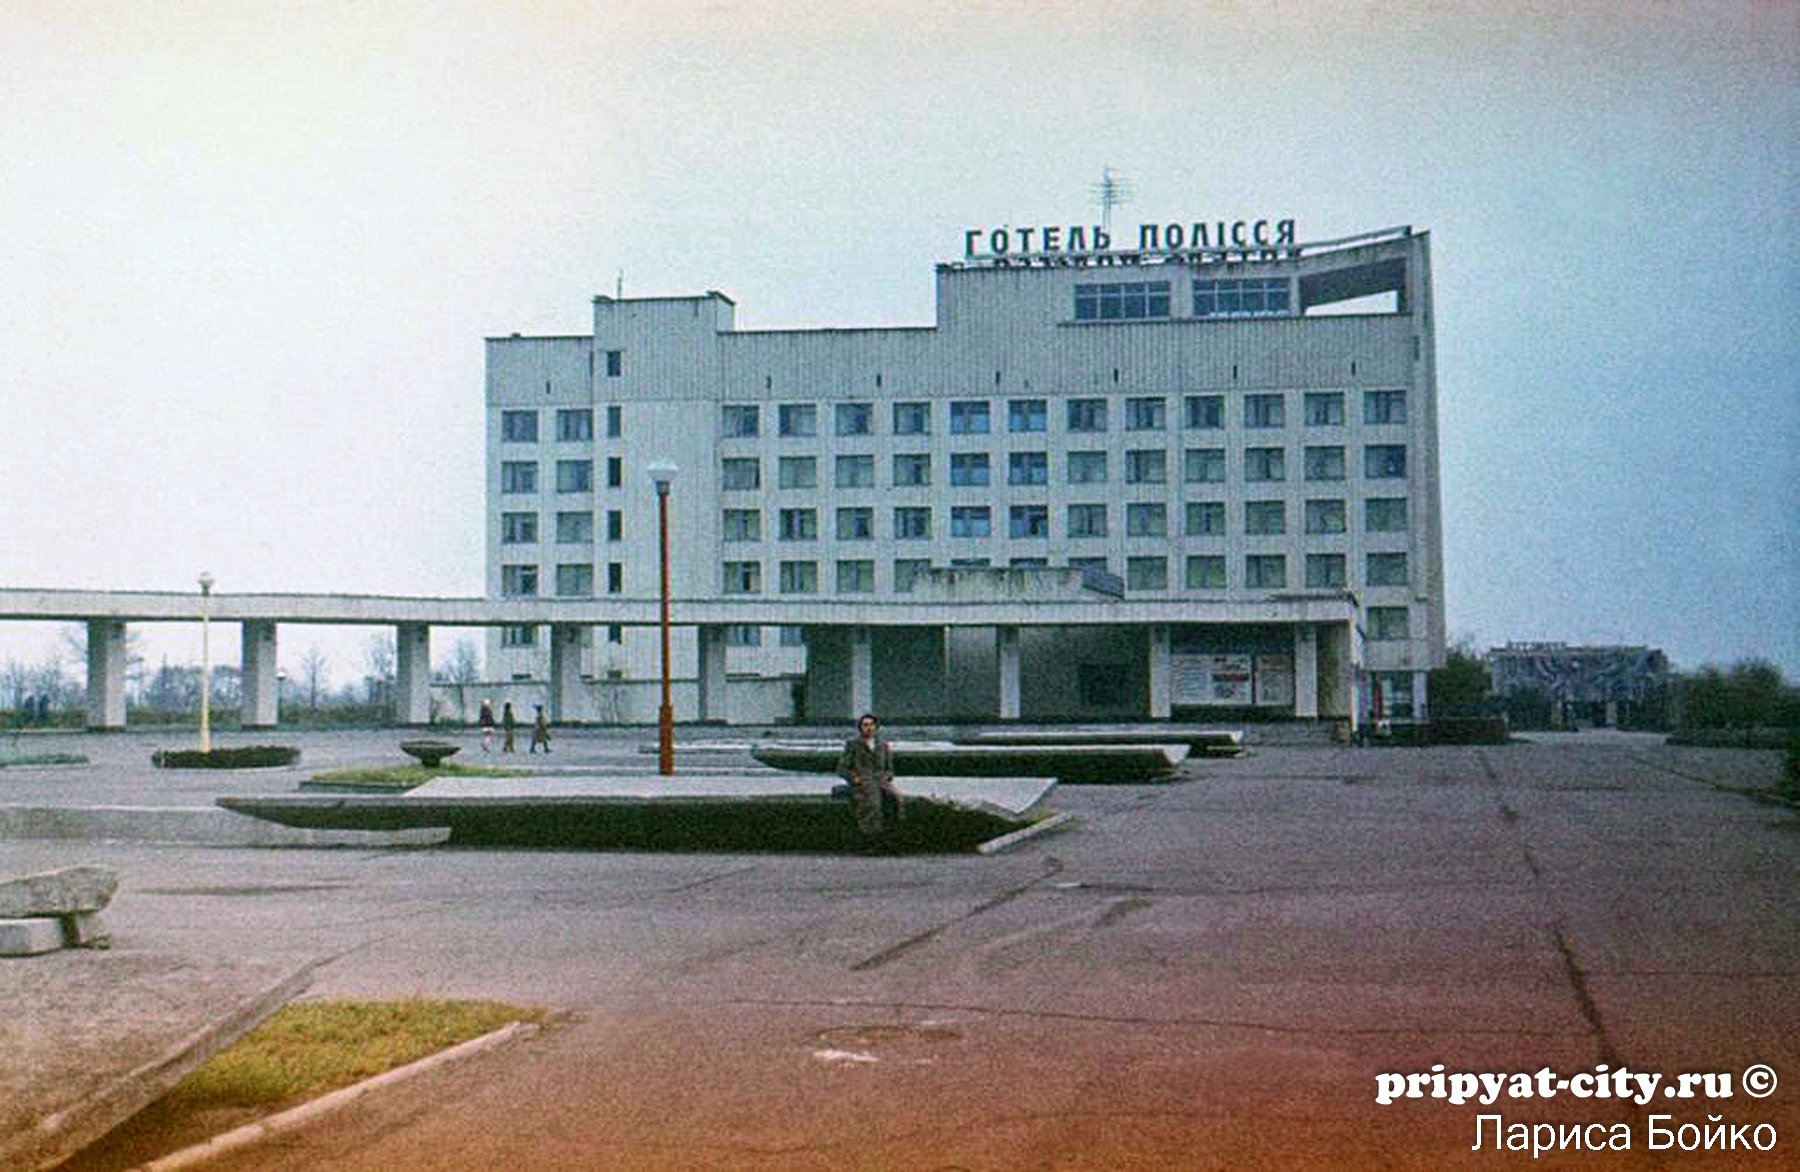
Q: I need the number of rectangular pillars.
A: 9